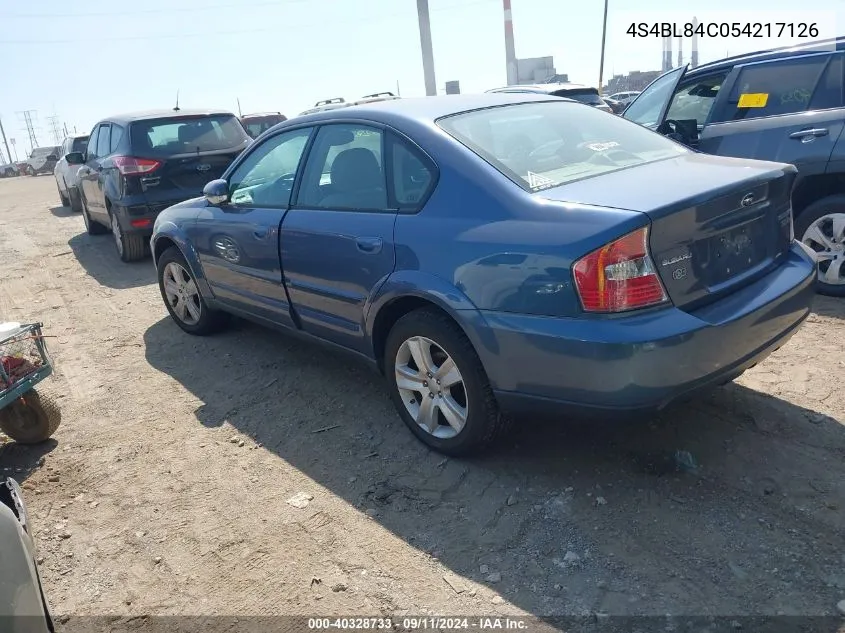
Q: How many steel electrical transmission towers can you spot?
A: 2